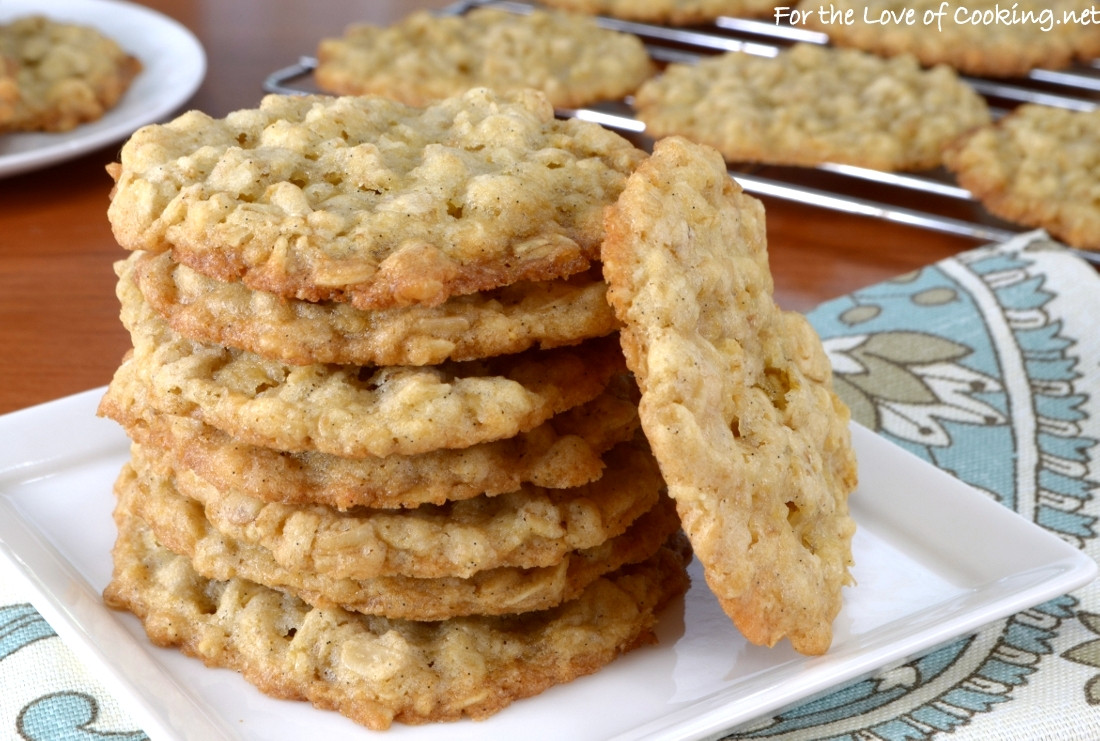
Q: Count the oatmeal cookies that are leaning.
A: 1